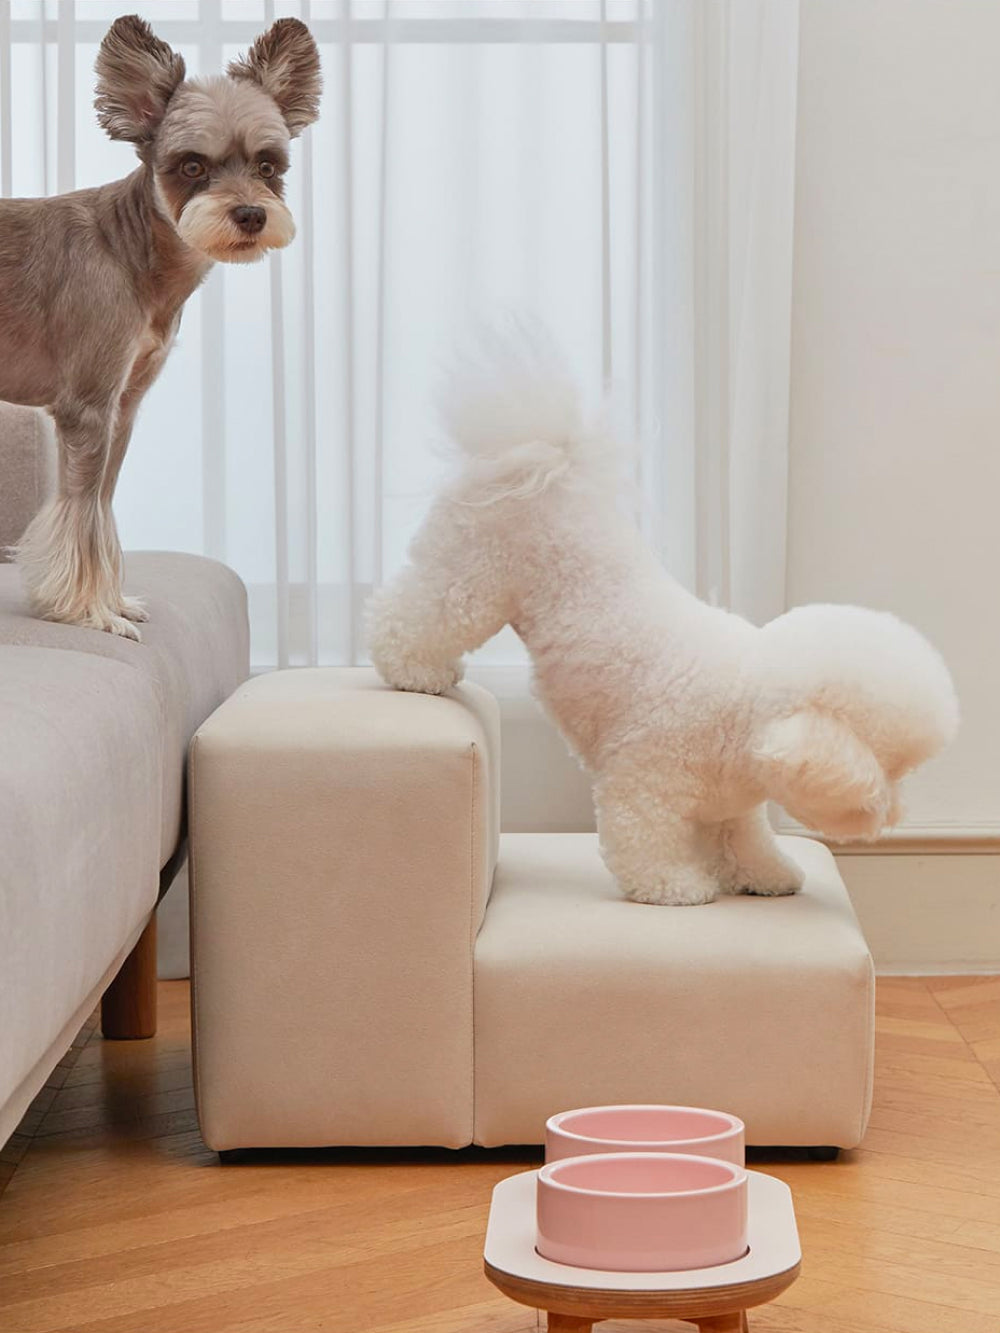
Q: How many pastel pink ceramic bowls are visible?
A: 2